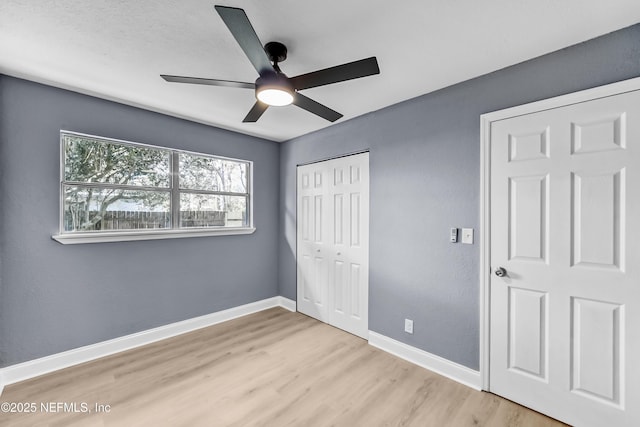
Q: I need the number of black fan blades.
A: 5